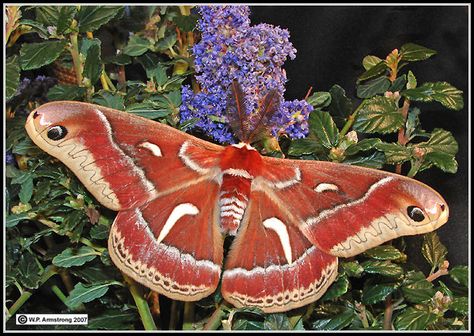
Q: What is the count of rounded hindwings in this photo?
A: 2